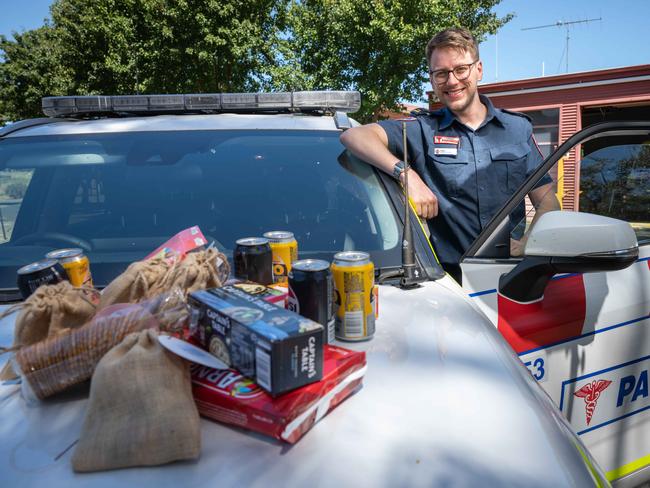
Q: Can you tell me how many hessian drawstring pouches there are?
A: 4